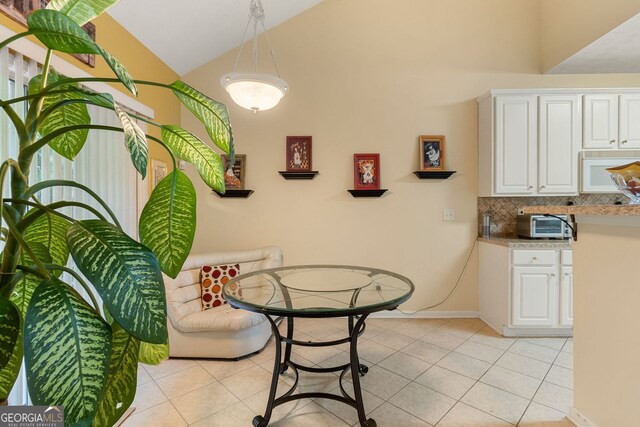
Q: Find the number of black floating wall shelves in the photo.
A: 4